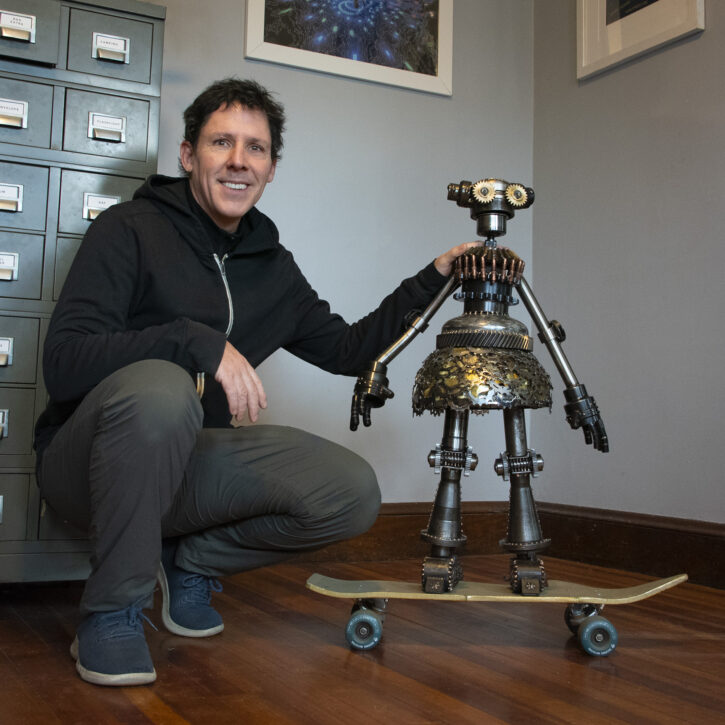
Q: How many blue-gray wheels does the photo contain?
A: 2